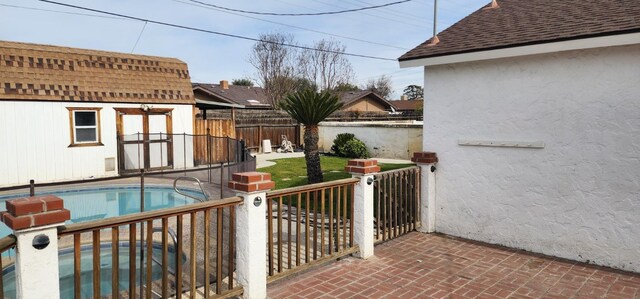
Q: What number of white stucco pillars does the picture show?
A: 4